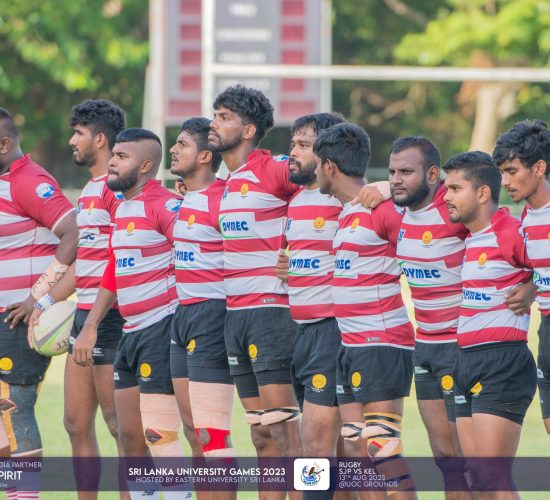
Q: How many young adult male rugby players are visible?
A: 10